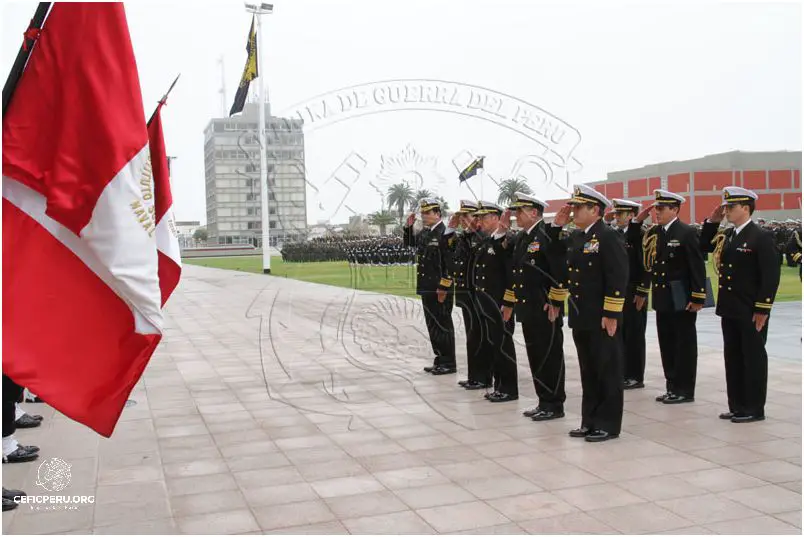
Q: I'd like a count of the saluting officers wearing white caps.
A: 8